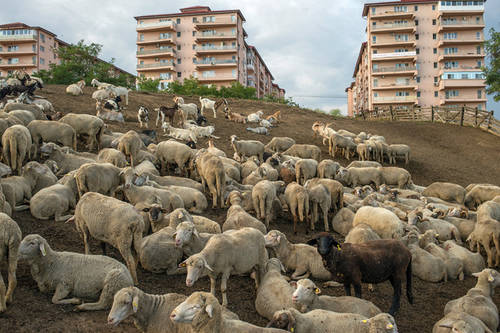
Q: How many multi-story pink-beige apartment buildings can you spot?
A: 3